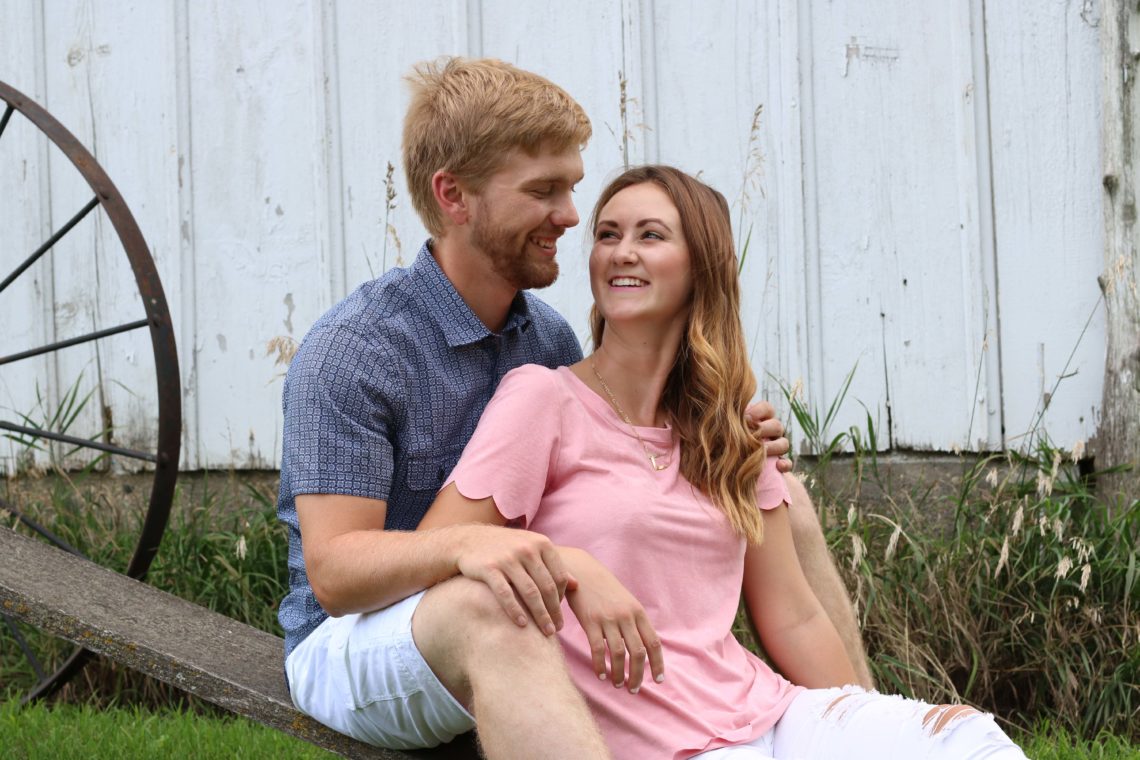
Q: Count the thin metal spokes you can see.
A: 6